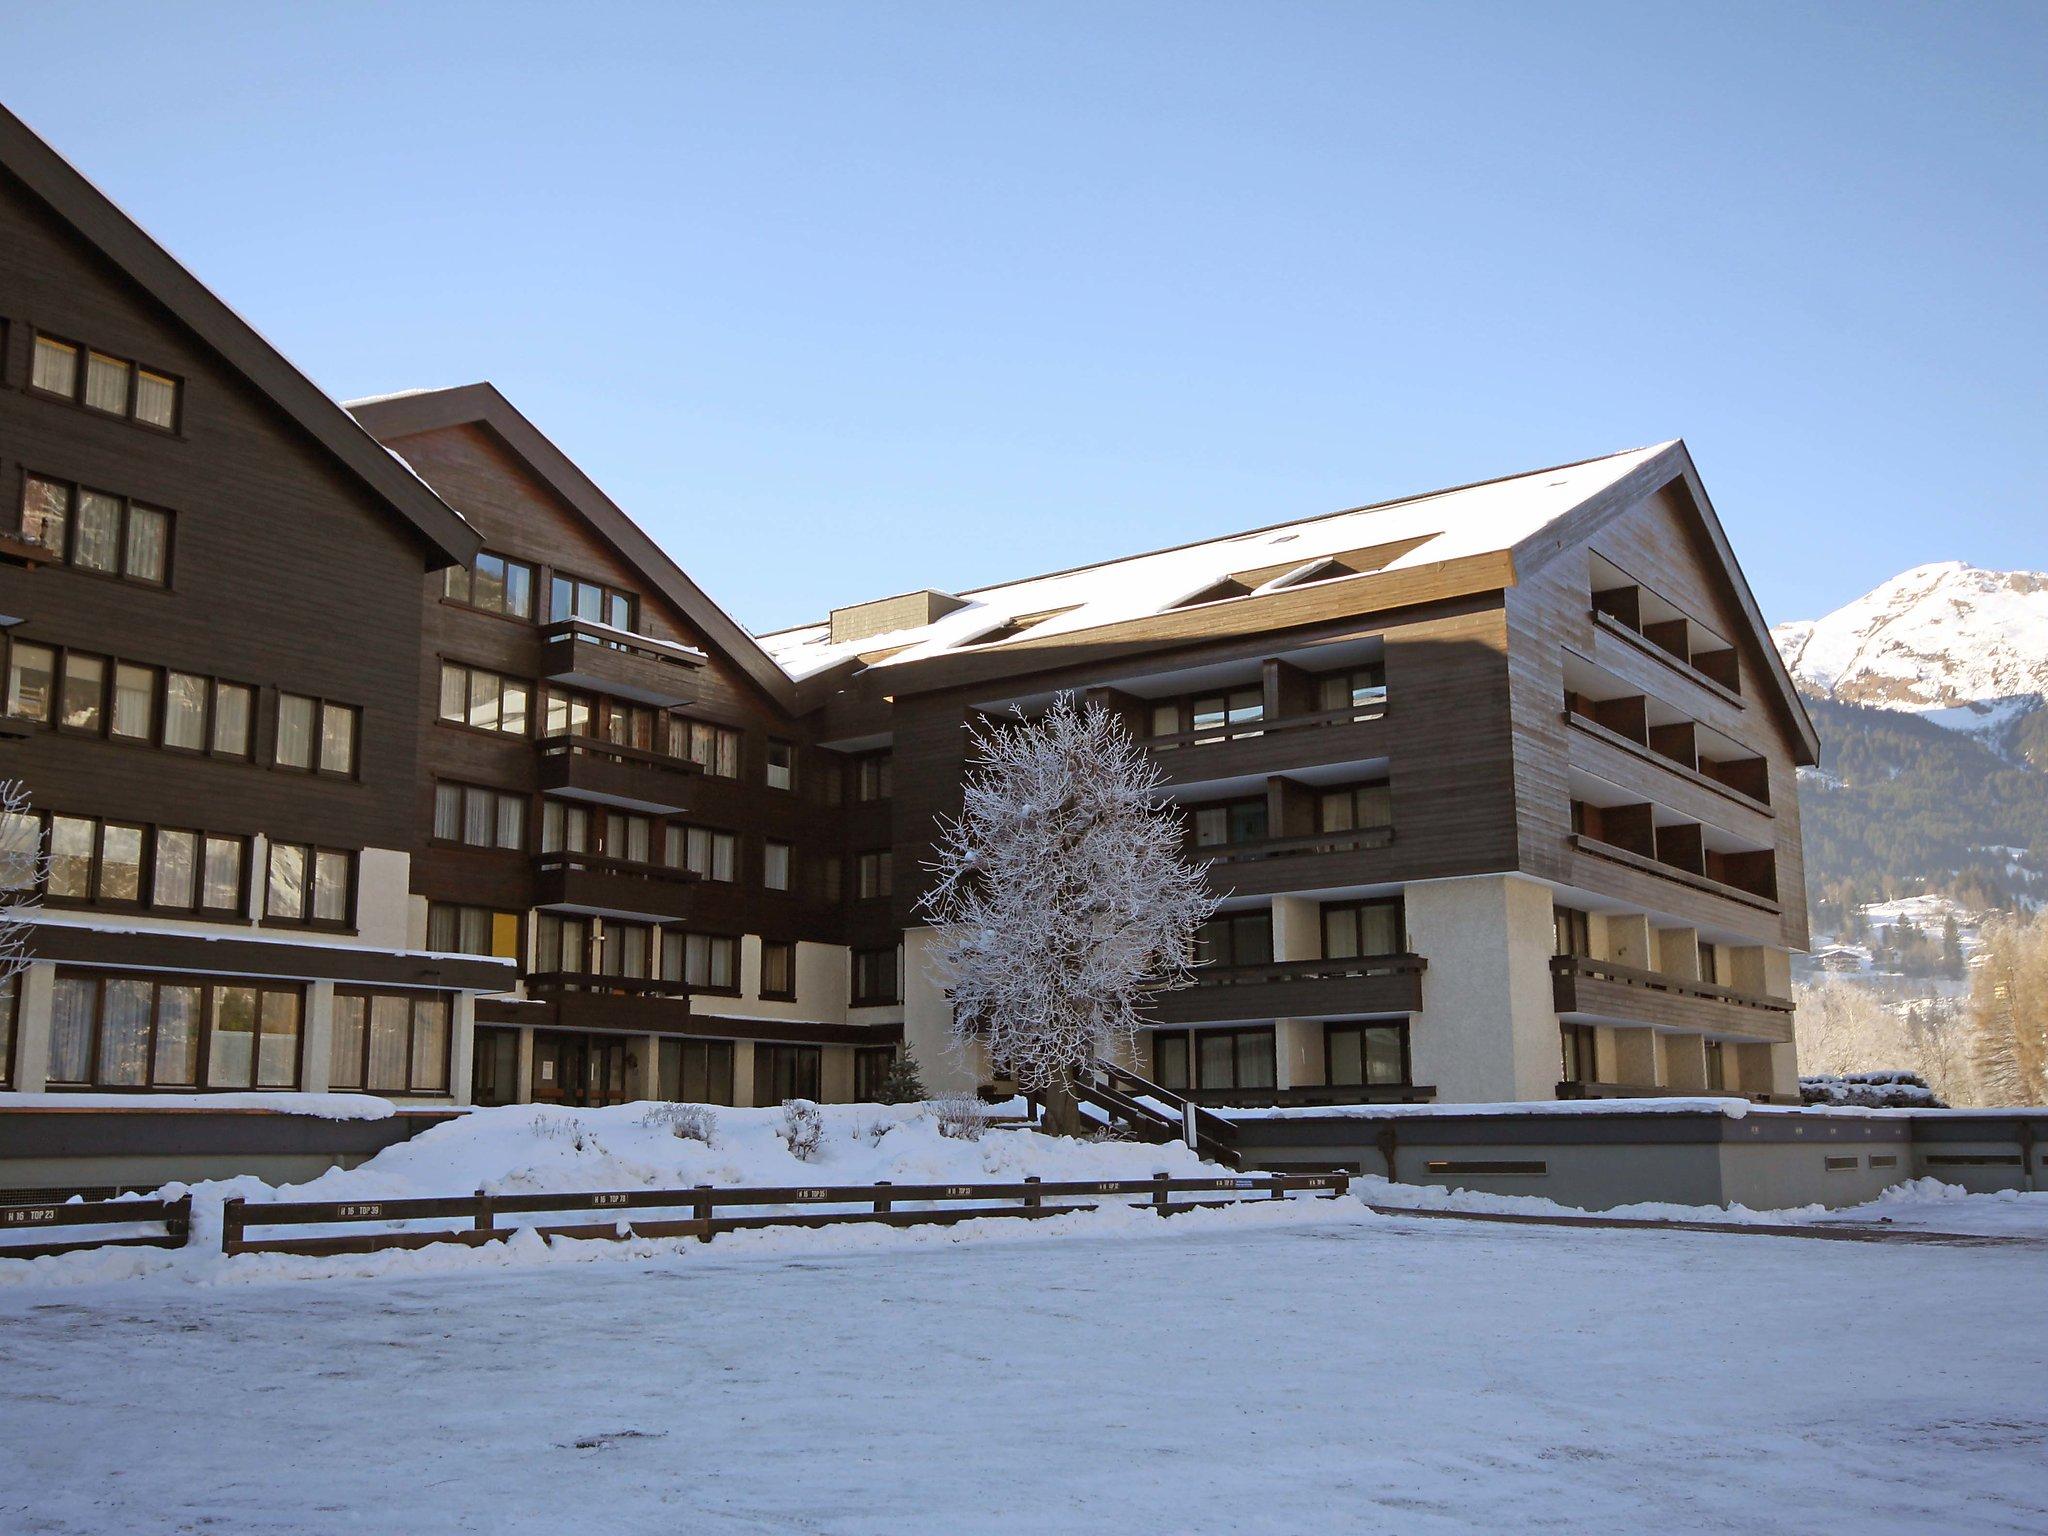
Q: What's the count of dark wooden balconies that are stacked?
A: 4